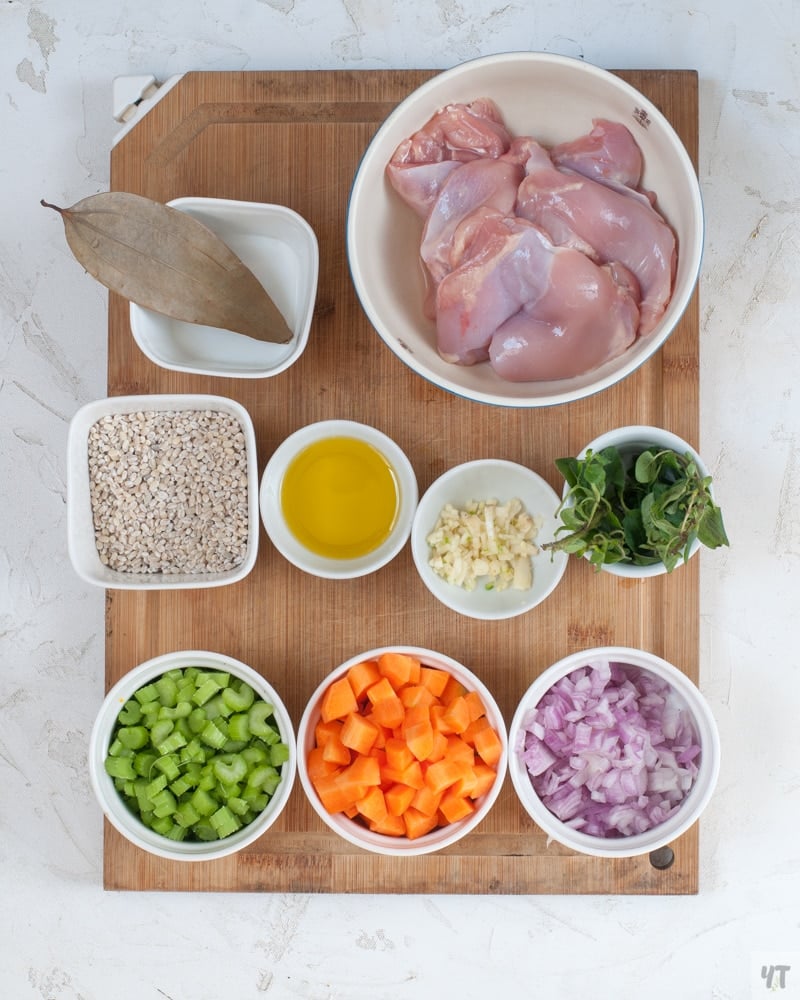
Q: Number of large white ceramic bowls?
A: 1